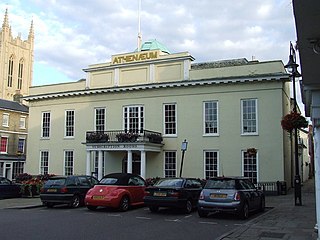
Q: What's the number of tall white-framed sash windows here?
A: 13